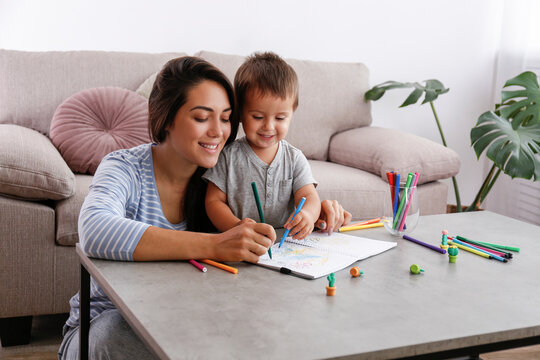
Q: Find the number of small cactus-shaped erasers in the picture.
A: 5